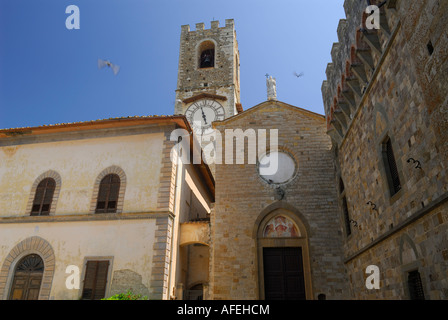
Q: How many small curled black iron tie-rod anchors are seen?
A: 3